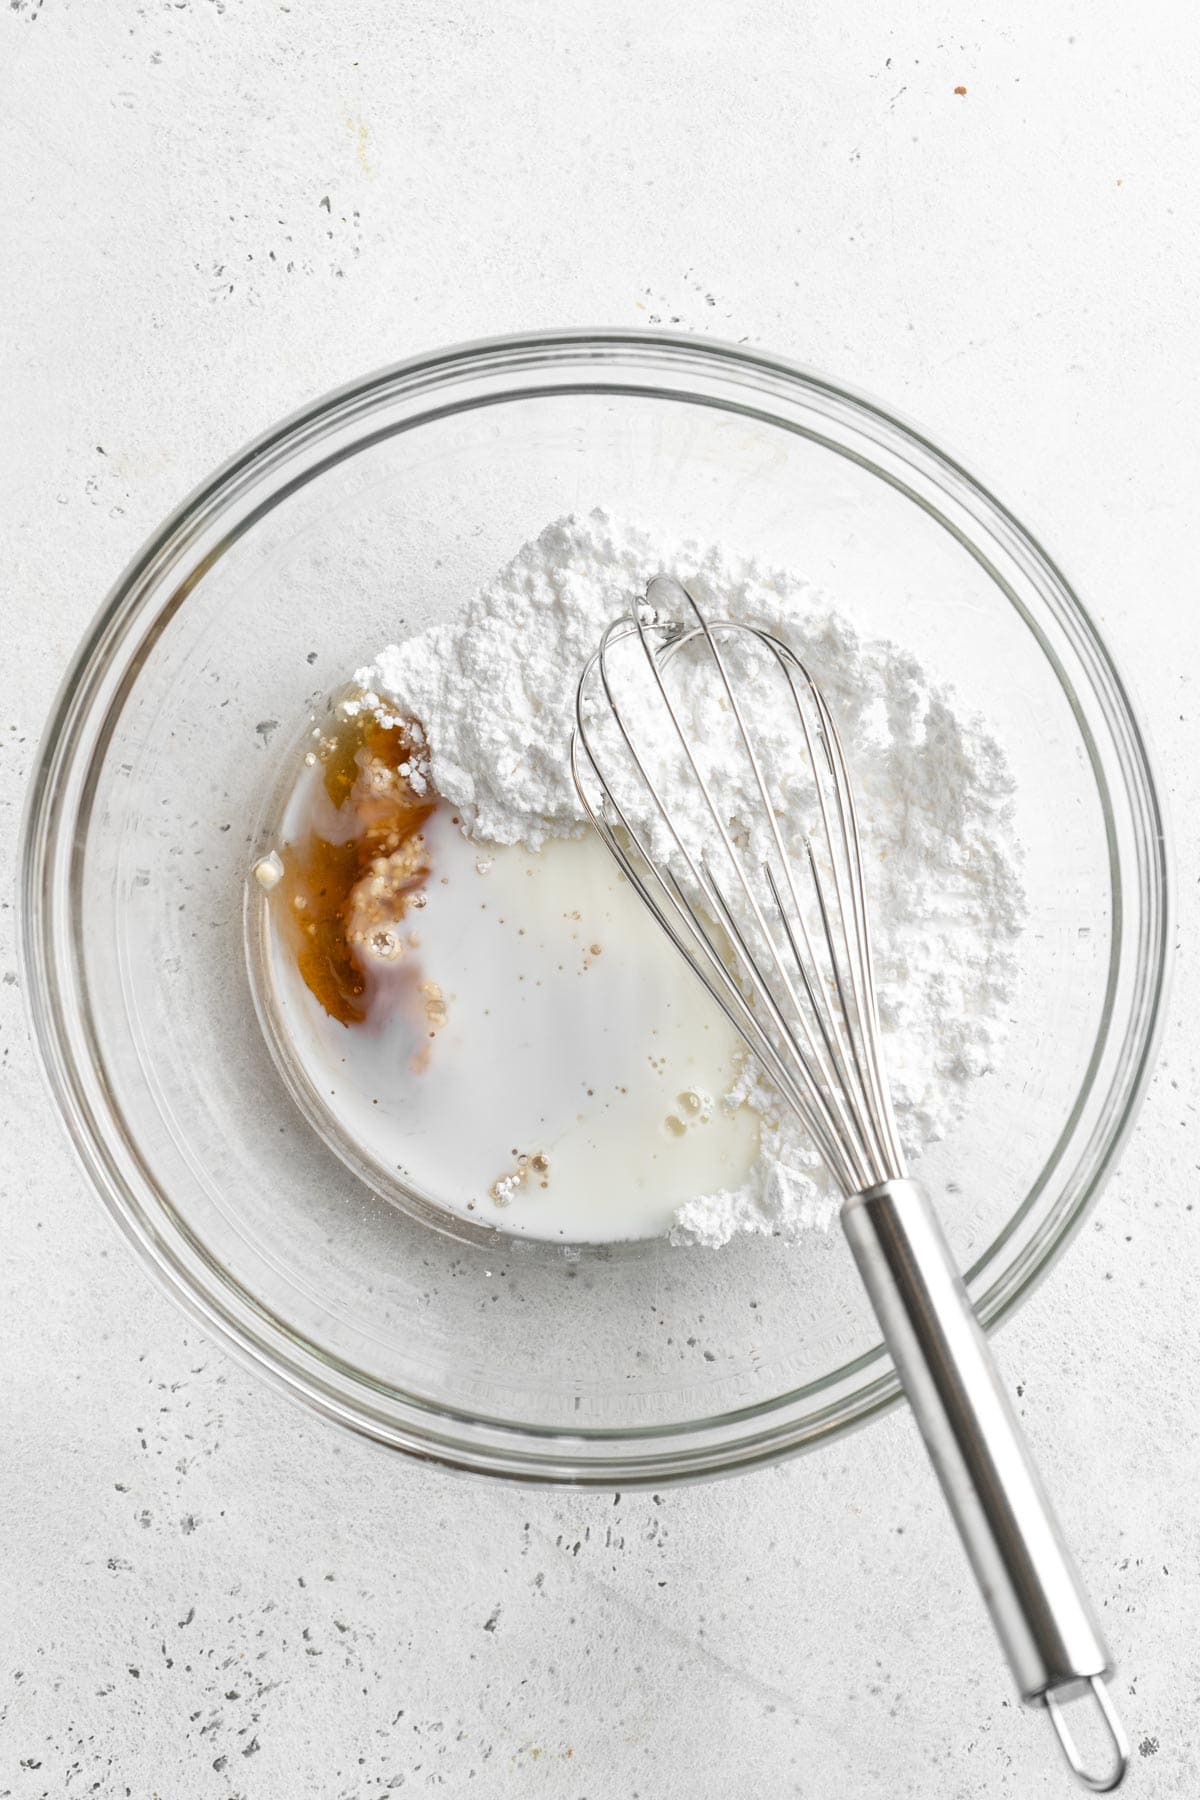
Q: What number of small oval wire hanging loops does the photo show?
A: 1